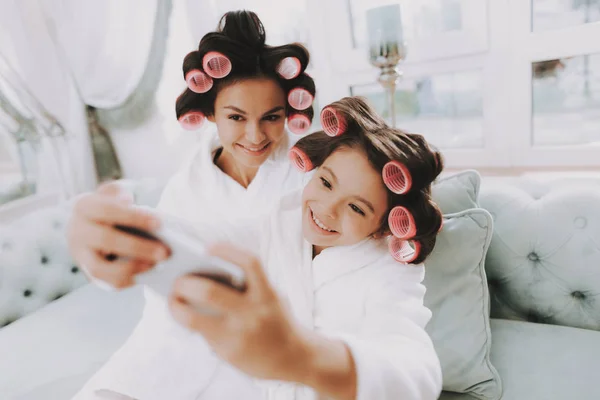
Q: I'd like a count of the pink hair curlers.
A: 11